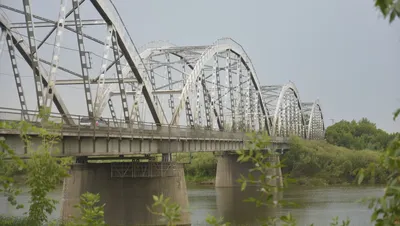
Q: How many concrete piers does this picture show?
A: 2